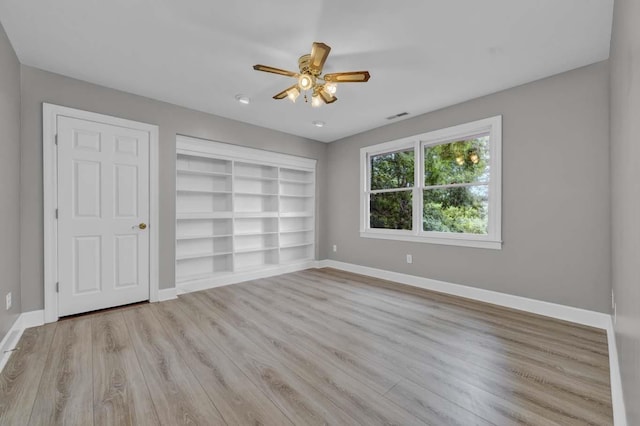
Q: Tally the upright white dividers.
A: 2